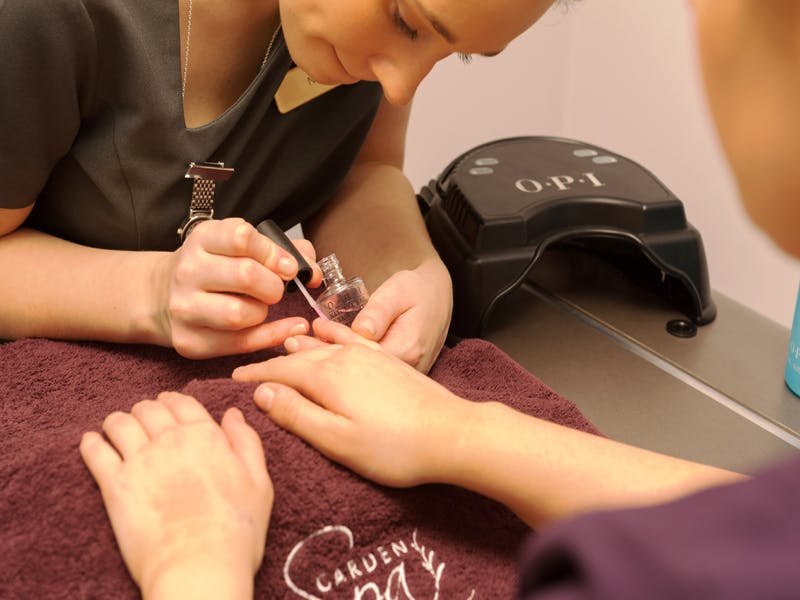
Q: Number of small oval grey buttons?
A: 4